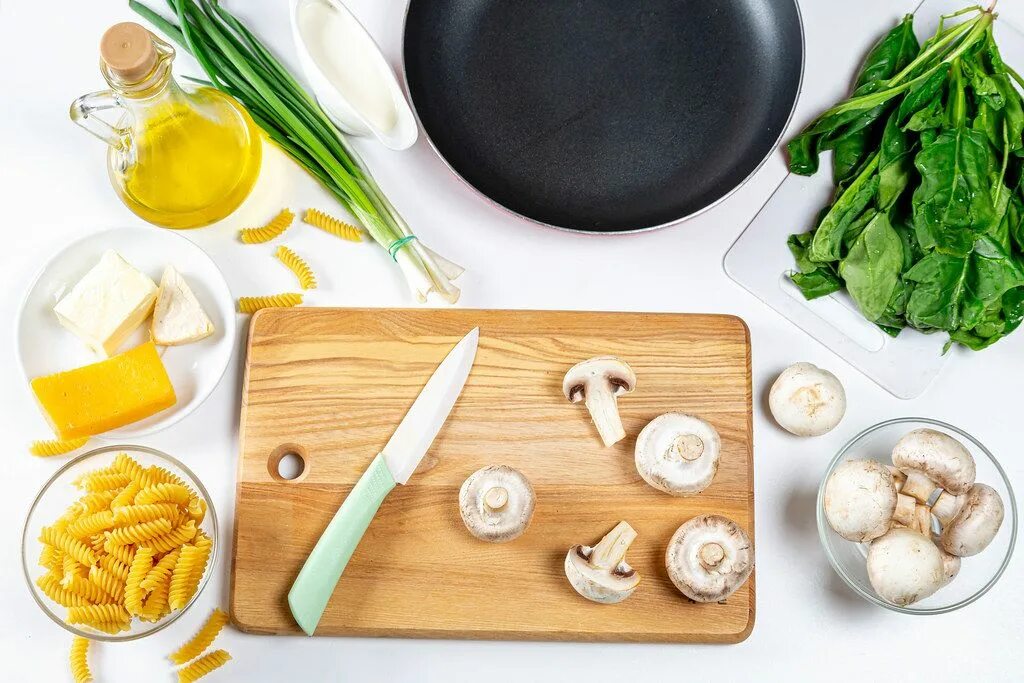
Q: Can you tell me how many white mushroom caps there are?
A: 11